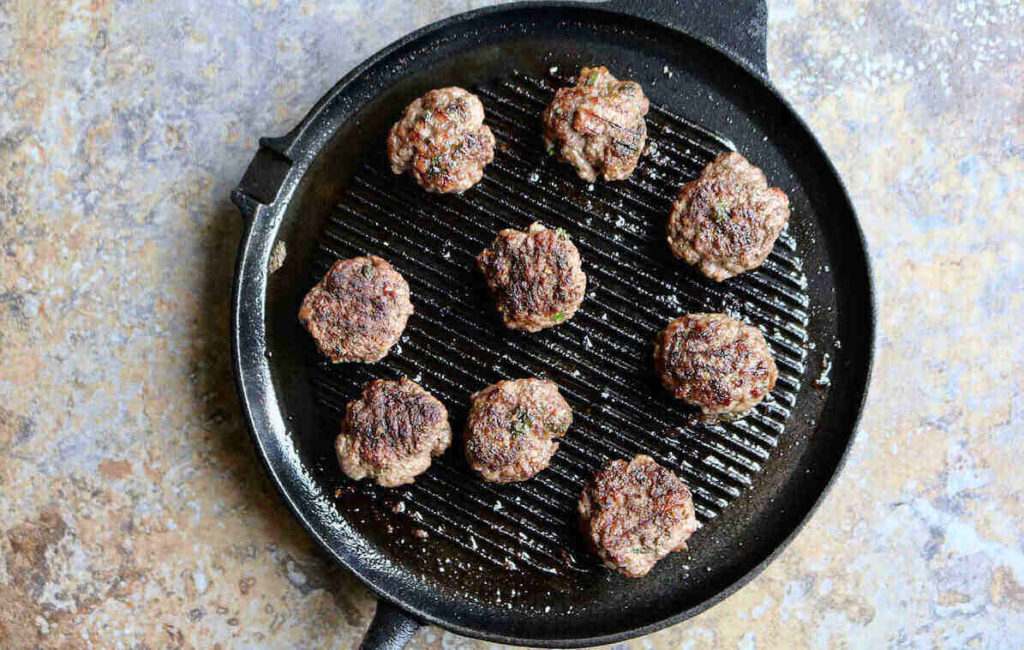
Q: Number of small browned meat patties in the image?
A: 9